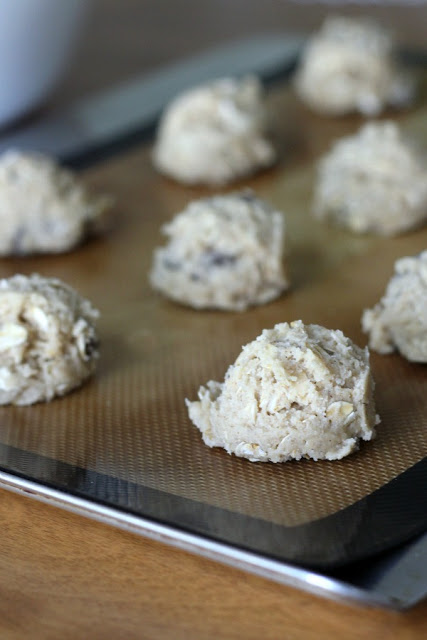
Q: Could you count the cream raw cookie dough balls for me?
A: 8